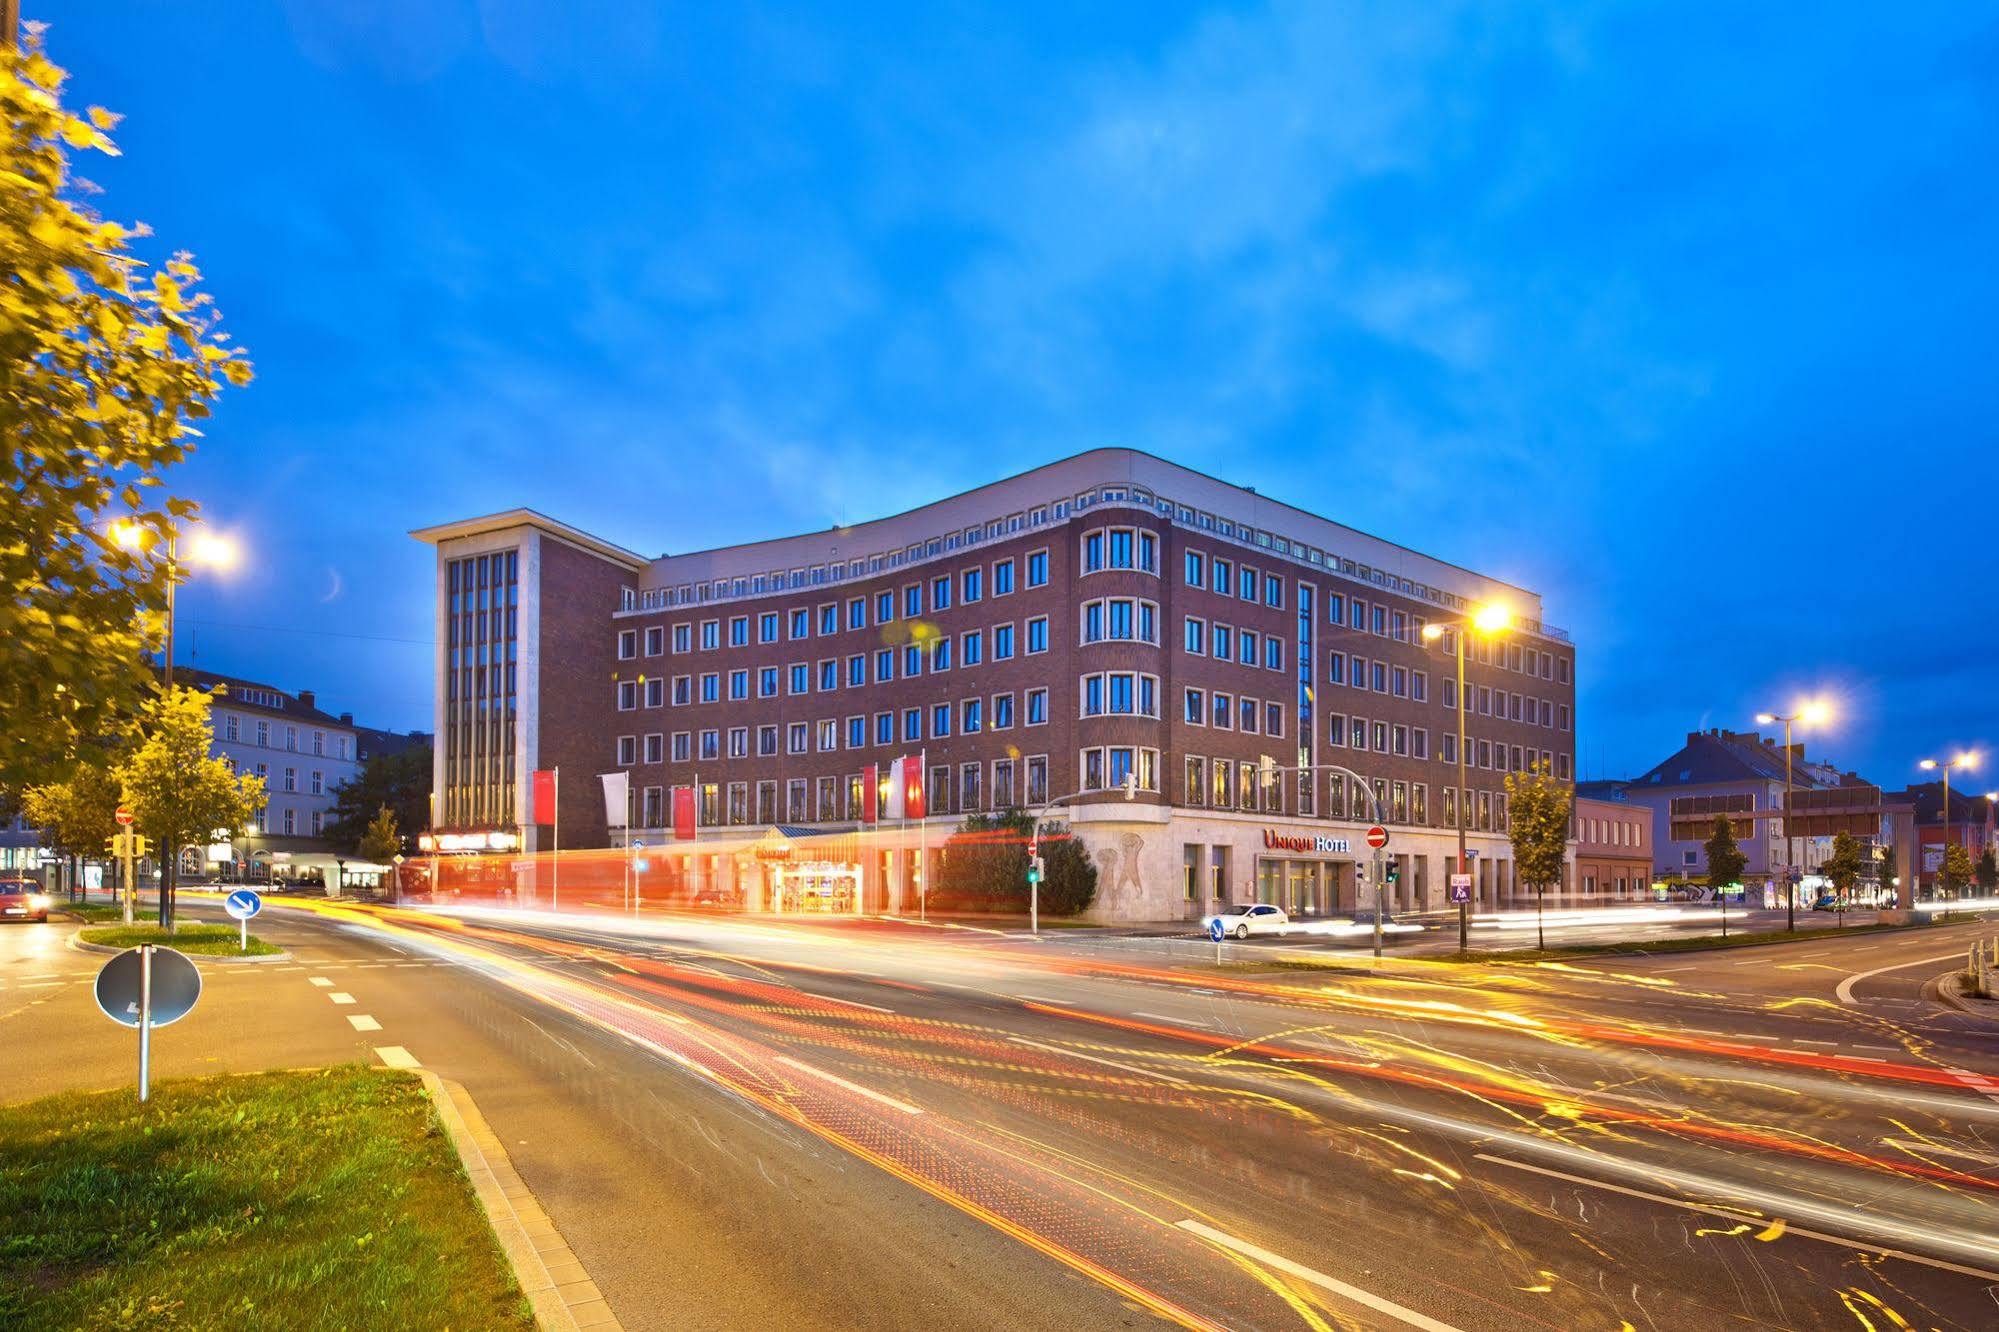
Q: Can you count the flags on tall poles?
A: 6